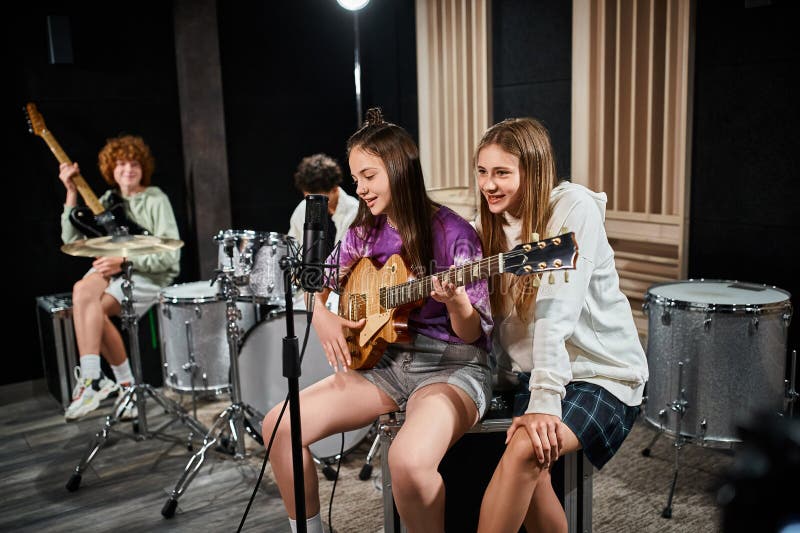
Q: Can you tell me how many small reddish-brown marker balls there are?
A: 0